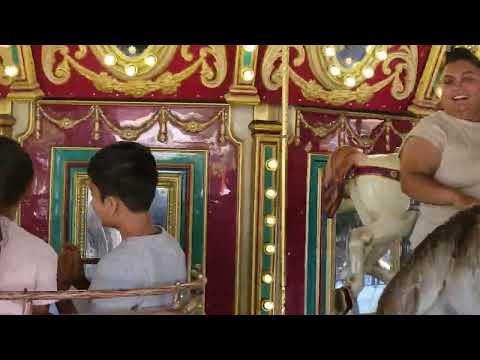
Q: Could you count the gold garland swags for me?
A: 6